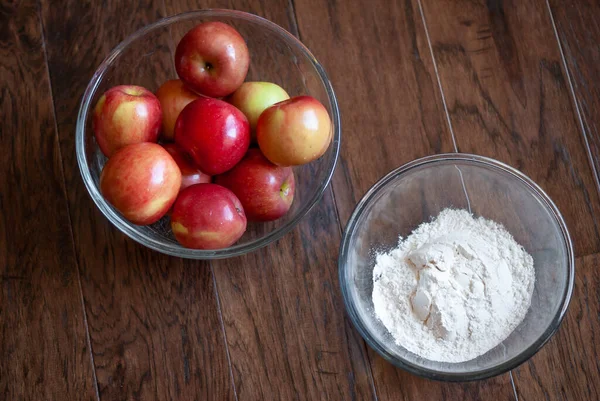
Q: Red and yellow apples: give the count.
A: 10